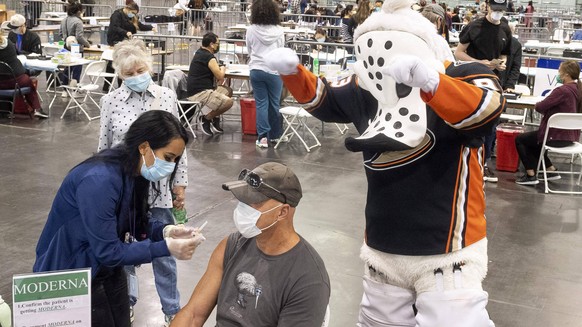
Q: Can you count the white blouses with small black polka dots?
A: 1